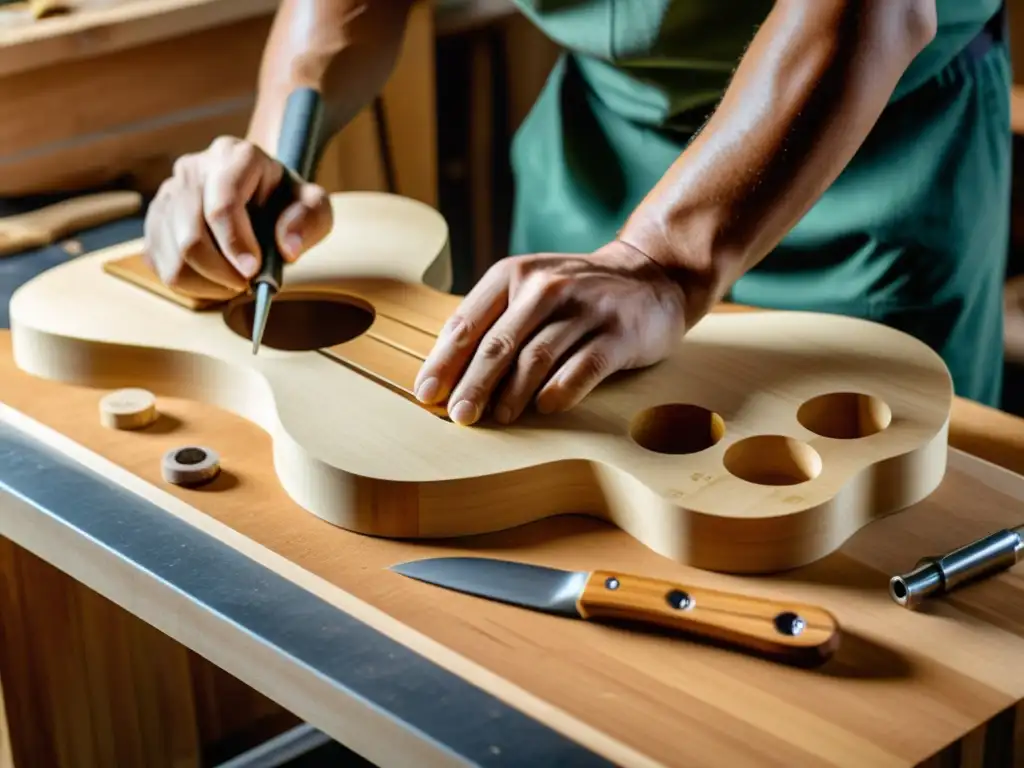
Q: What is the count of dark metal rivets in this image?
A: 3